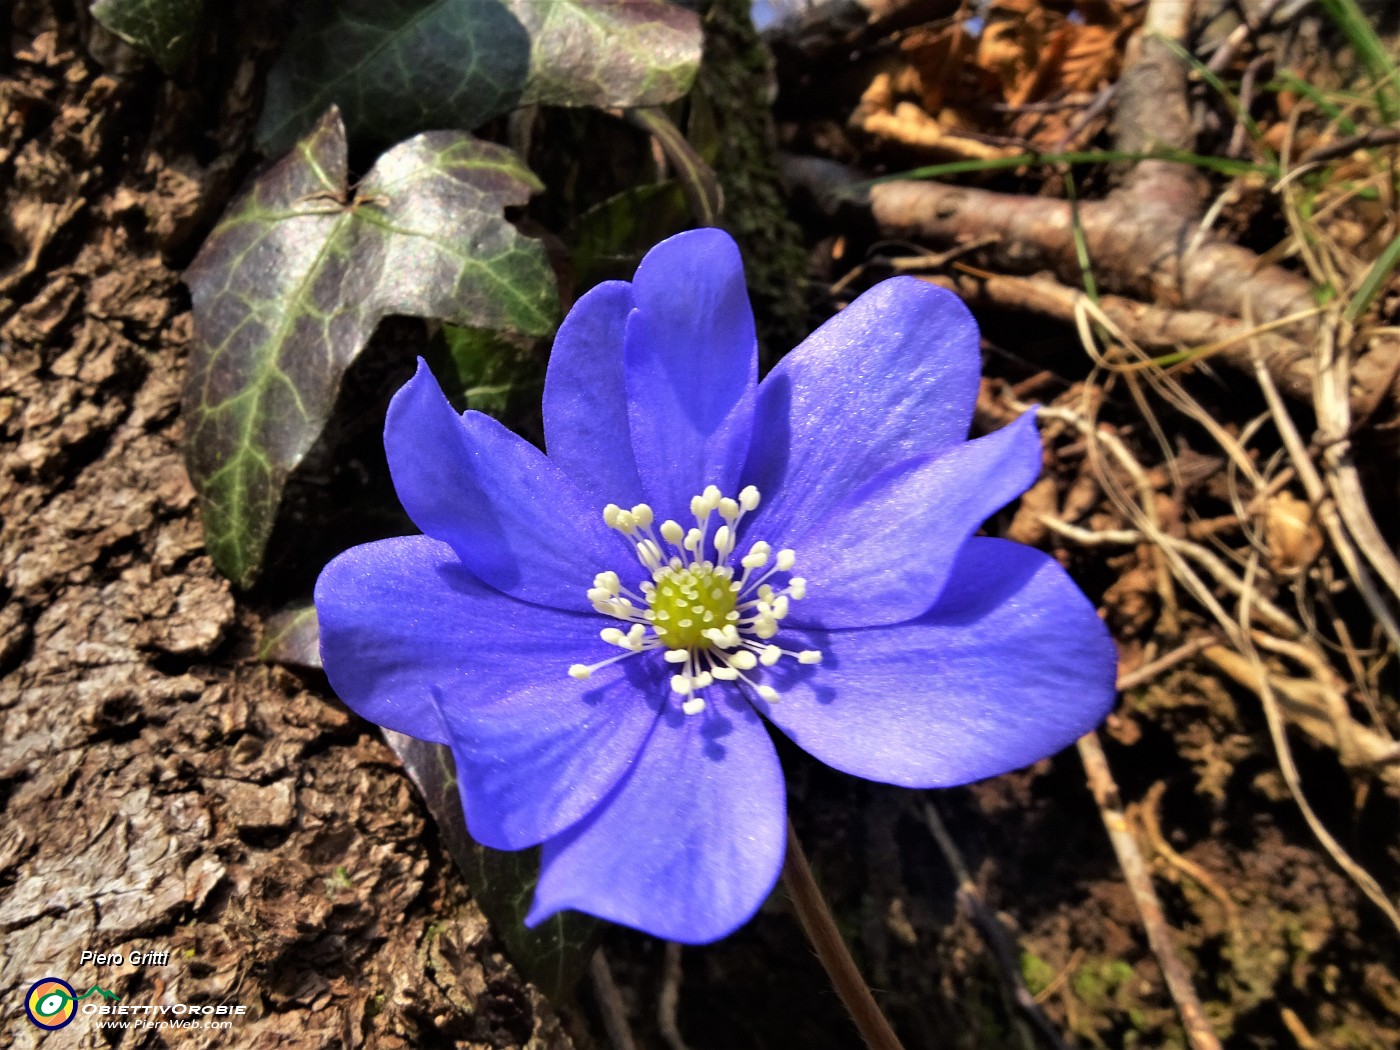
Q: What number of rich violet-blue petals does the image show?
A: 9